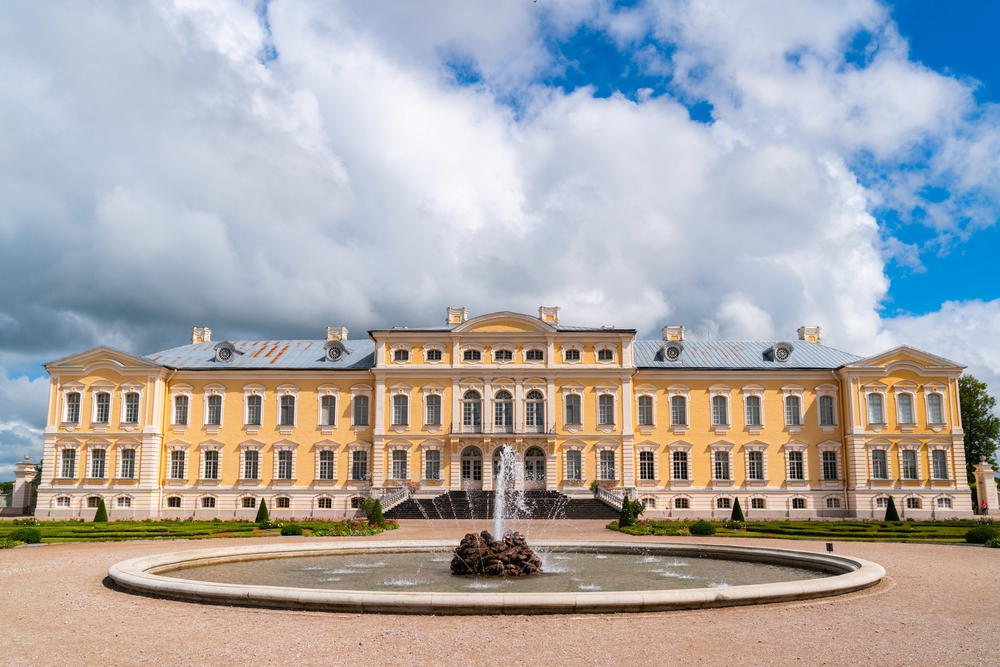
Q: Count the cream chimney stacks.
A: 6